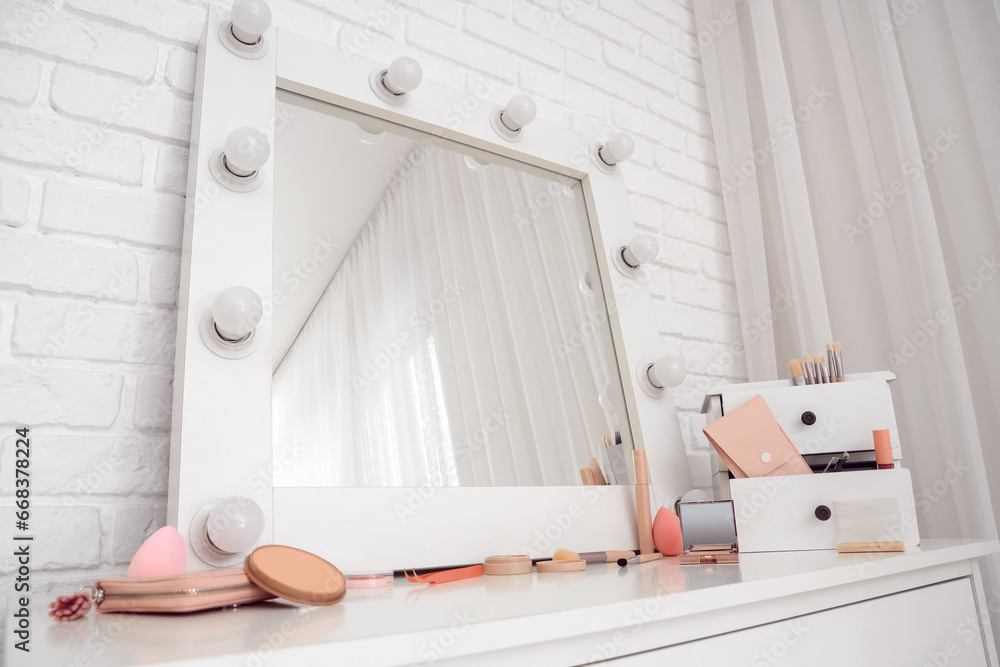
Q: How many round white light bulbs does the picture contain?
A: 10